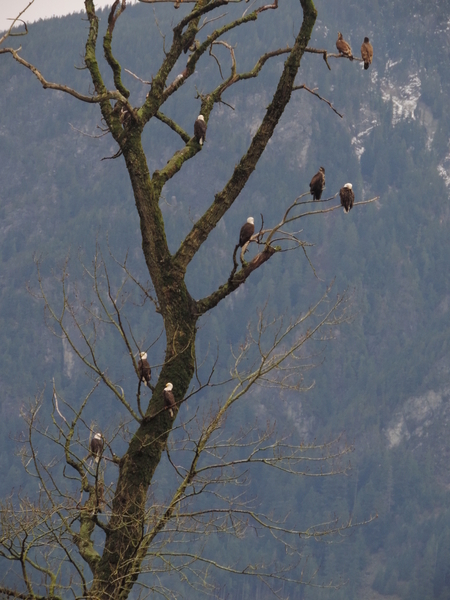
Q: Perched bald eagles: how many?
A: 9